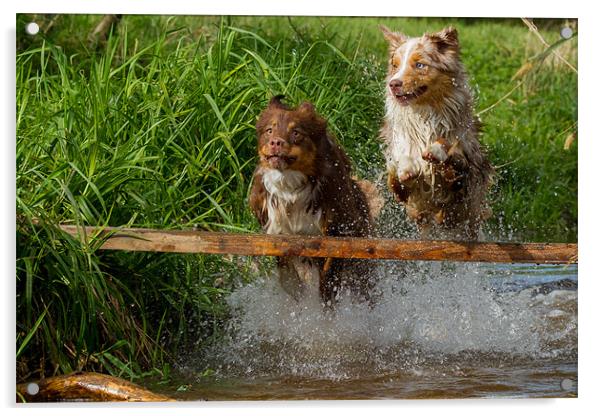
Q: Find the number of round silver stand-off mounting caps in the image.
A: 4